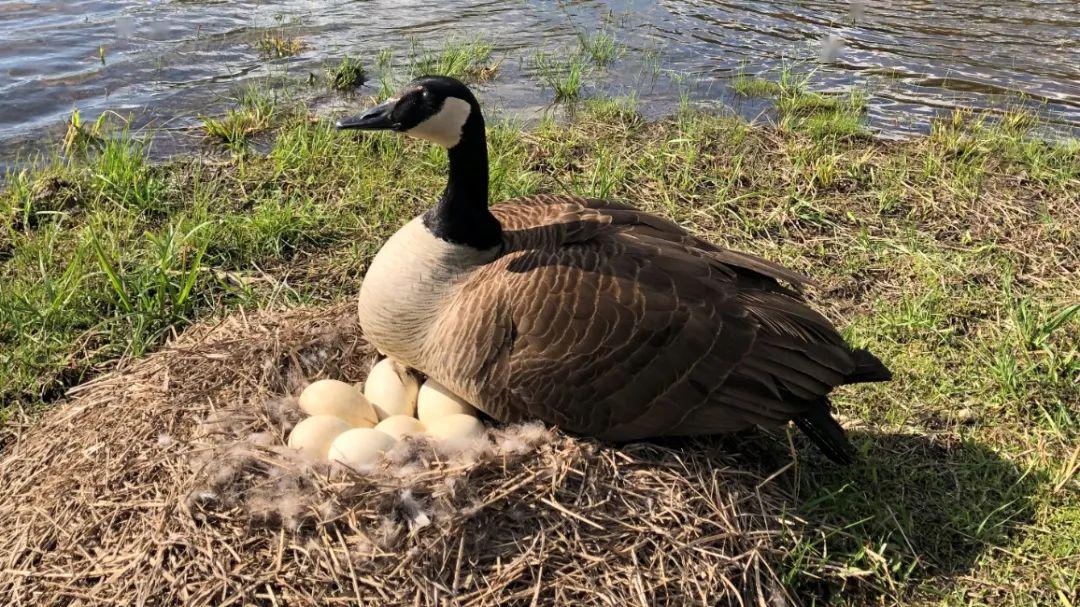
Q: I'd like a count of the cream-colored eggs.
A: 7